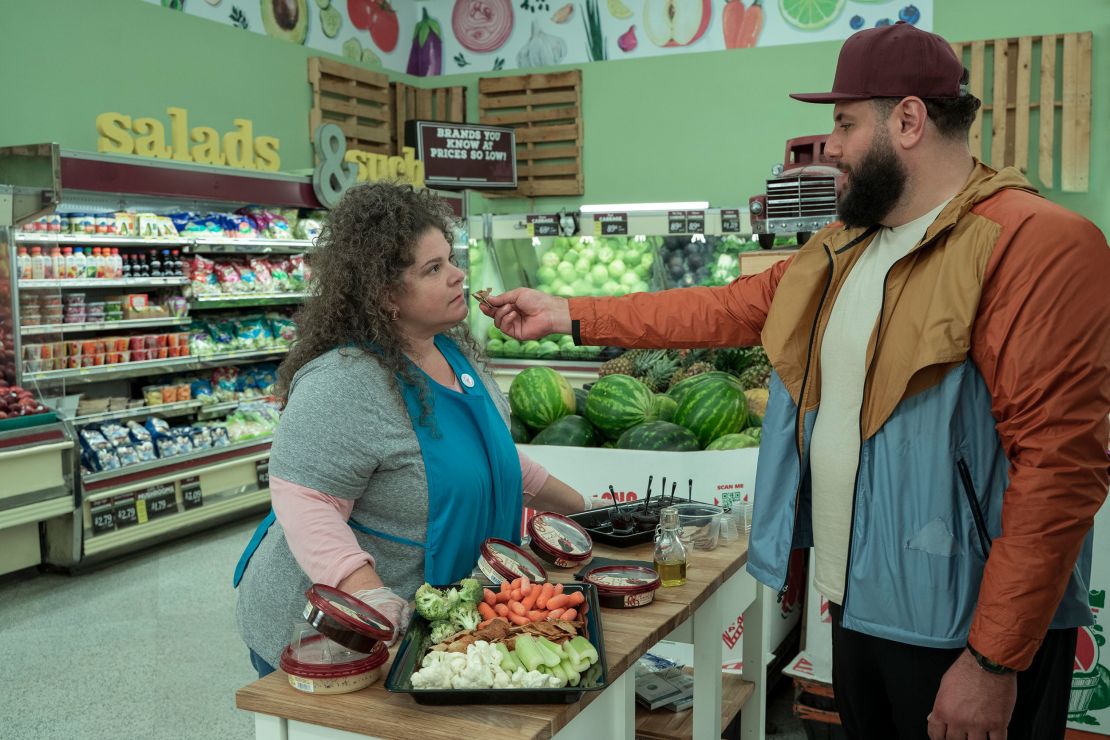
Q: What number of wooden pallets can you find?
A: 4